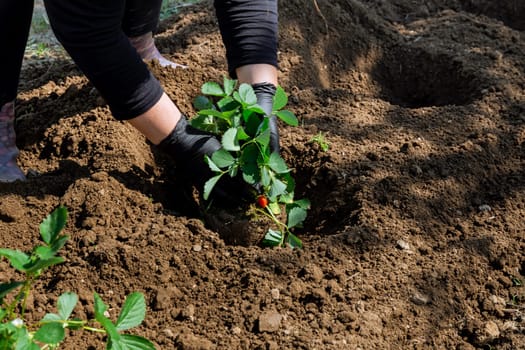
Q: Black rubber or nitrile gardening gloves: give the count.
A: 2